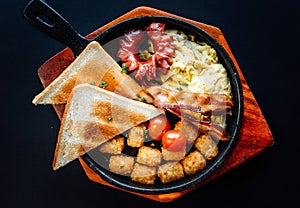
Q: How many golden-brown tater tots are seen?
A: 10